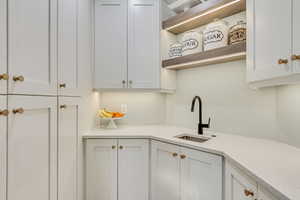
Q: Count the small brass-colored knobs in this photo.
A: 15